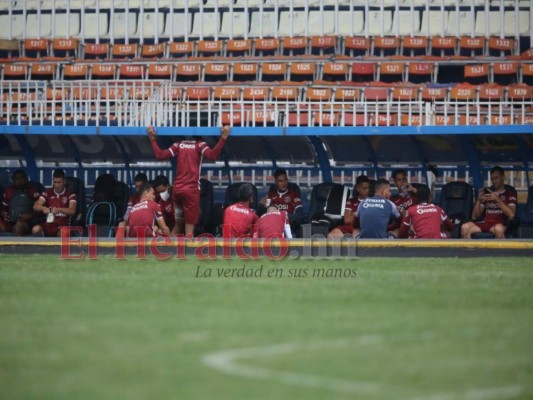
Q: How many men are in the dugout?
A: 14